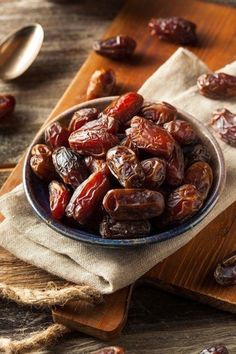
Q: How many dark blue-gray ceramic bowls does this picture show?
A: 1